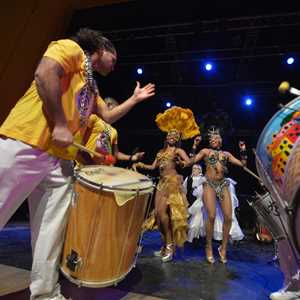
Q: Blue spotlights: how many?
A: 5